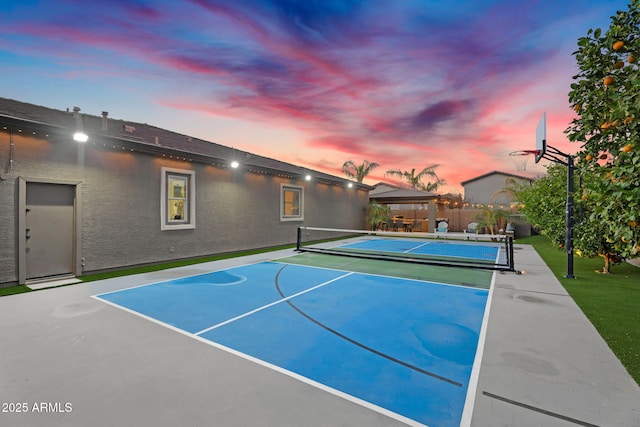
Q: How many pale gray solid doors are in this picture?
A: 1